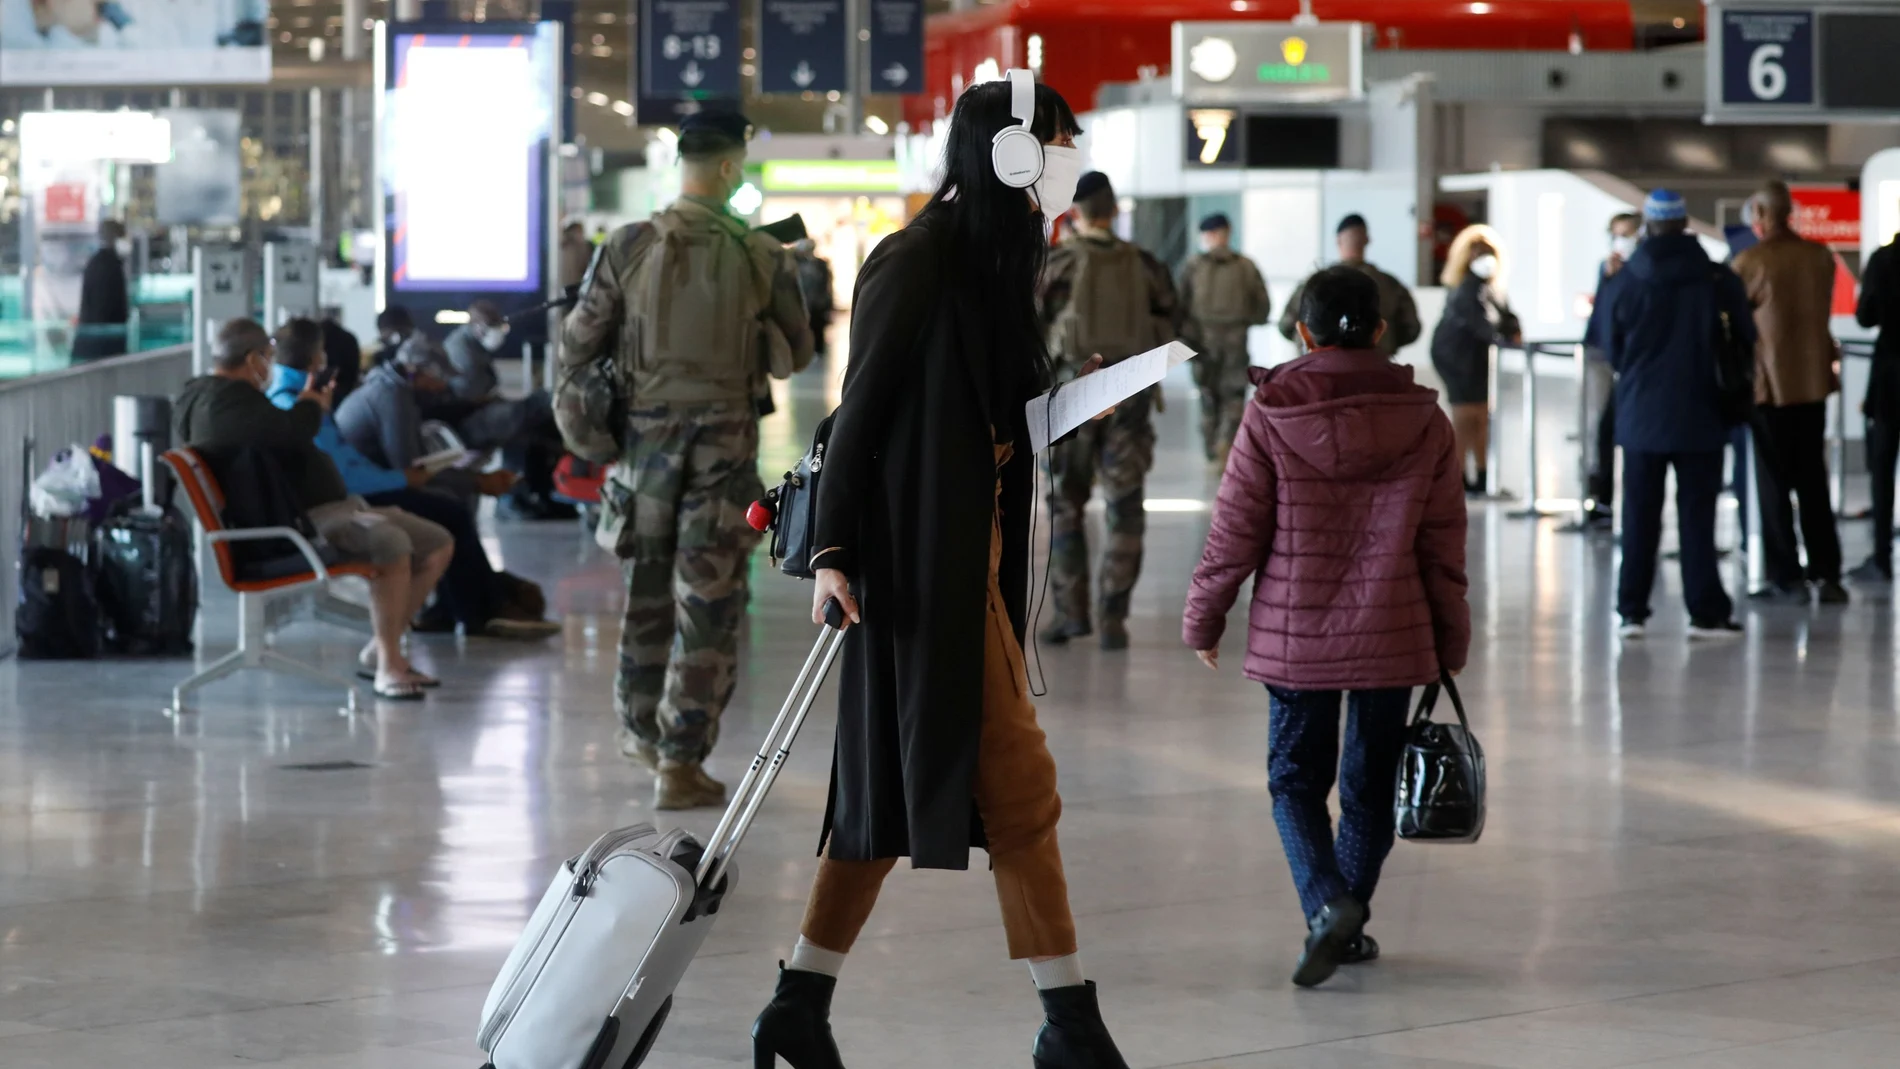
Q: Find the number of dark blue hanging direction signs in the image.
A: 3